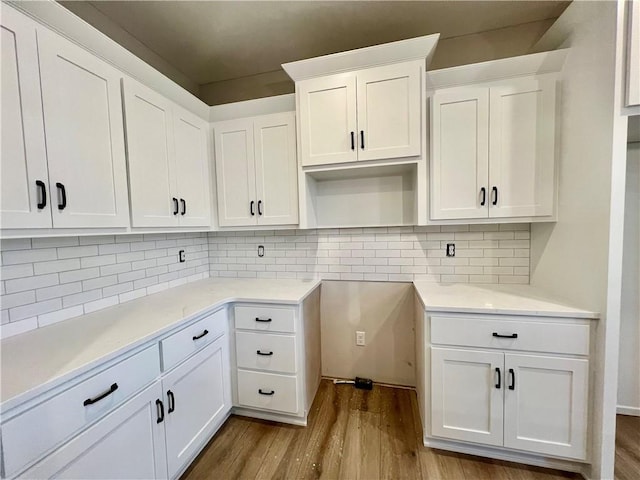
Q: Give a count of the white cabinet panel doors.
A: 14